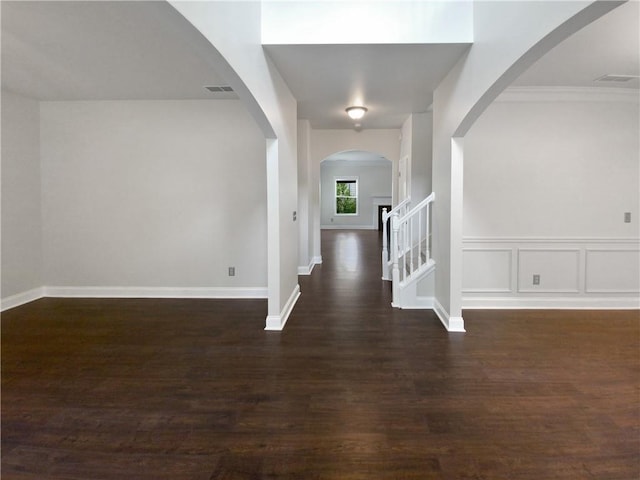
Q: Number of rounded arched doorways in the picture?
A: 3